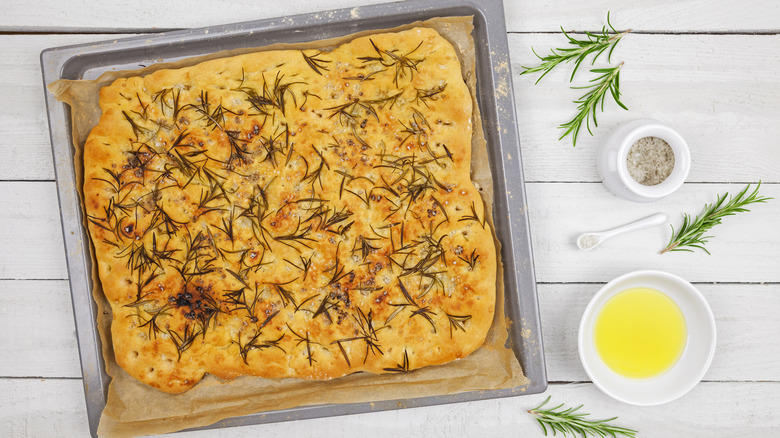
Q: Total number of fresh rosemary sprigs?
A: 4